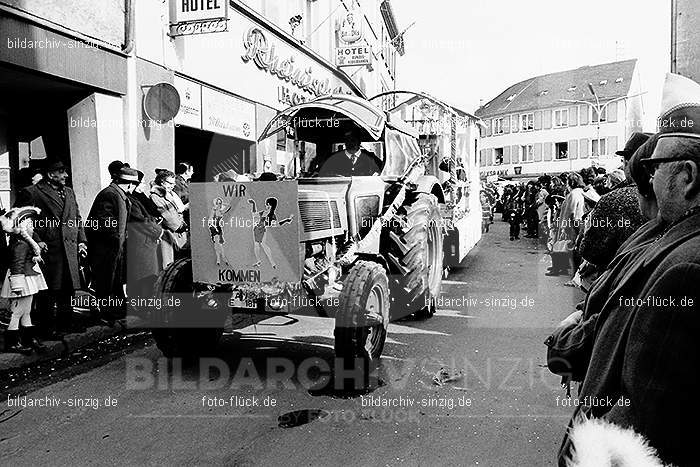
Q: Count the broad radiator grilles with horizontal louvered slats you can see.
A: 1